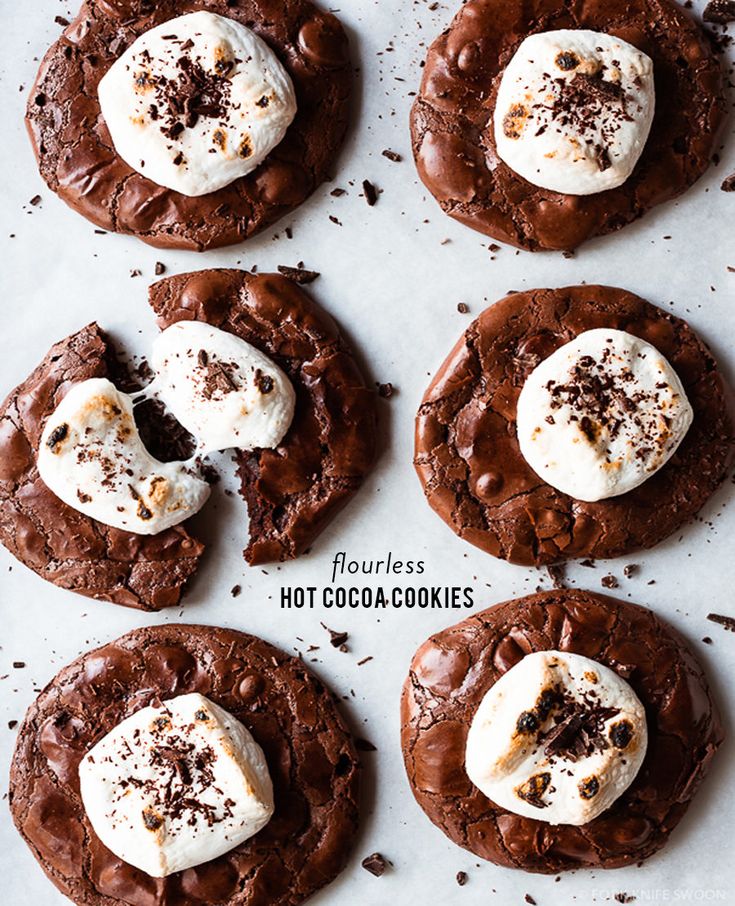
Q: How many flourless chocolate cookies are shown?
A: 6